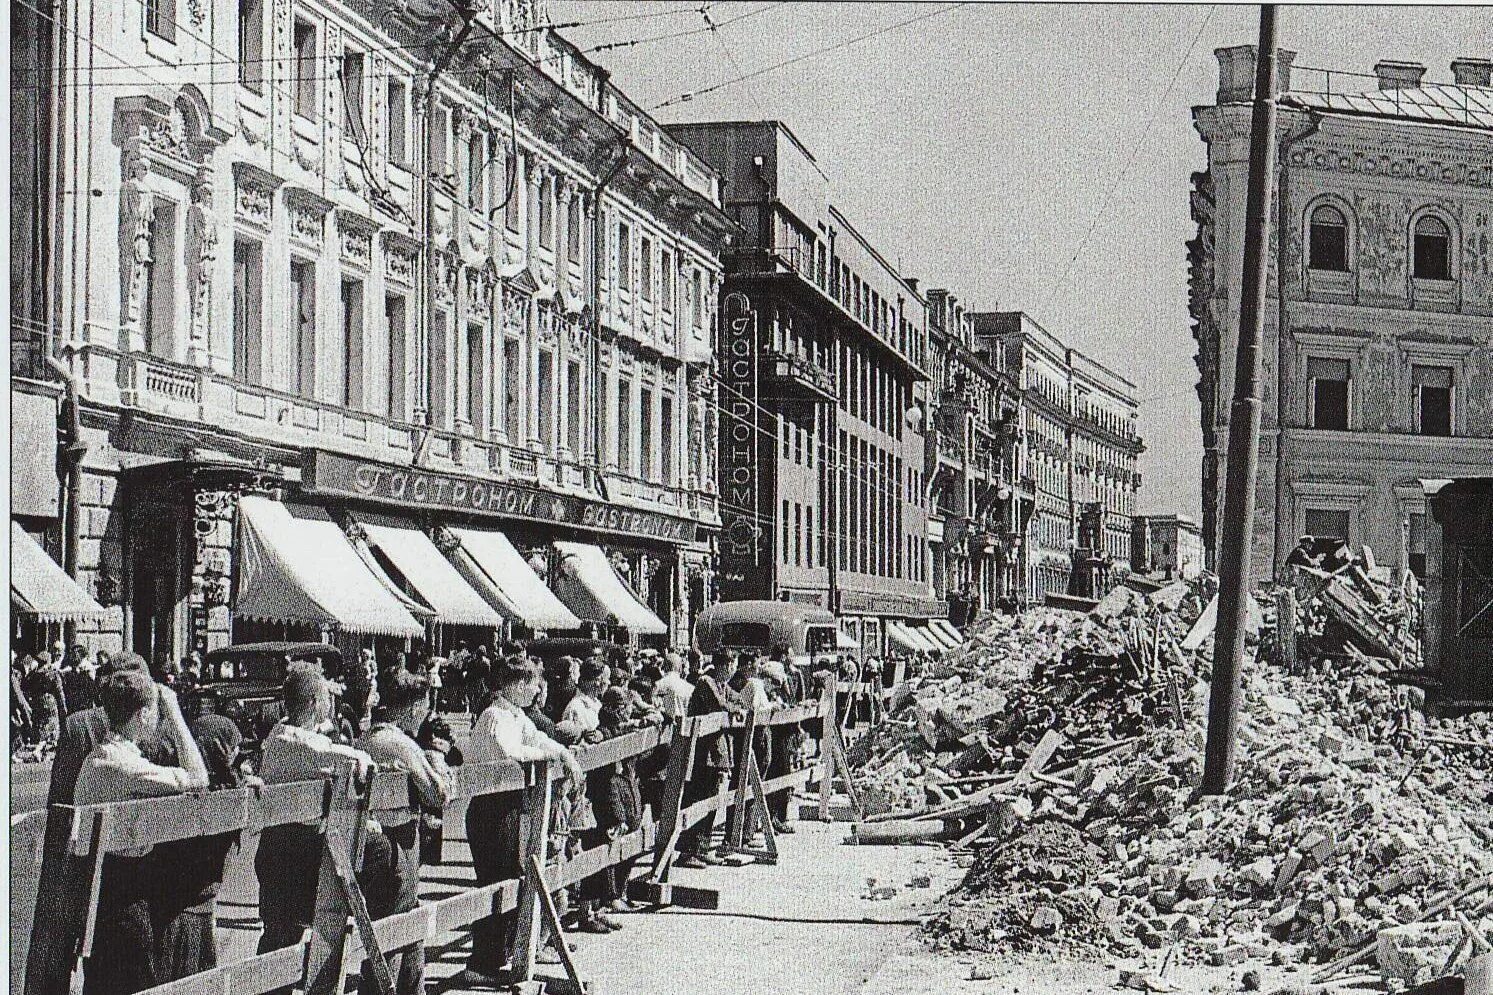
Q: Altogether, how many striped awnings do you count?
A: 0